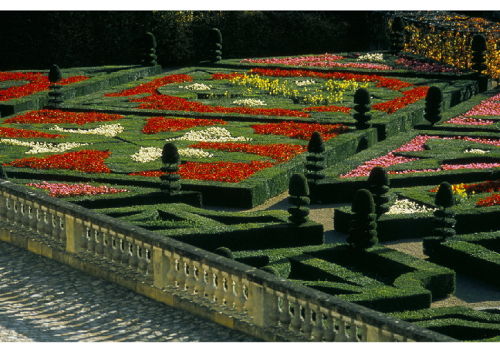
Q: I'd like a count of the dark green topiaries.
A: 13